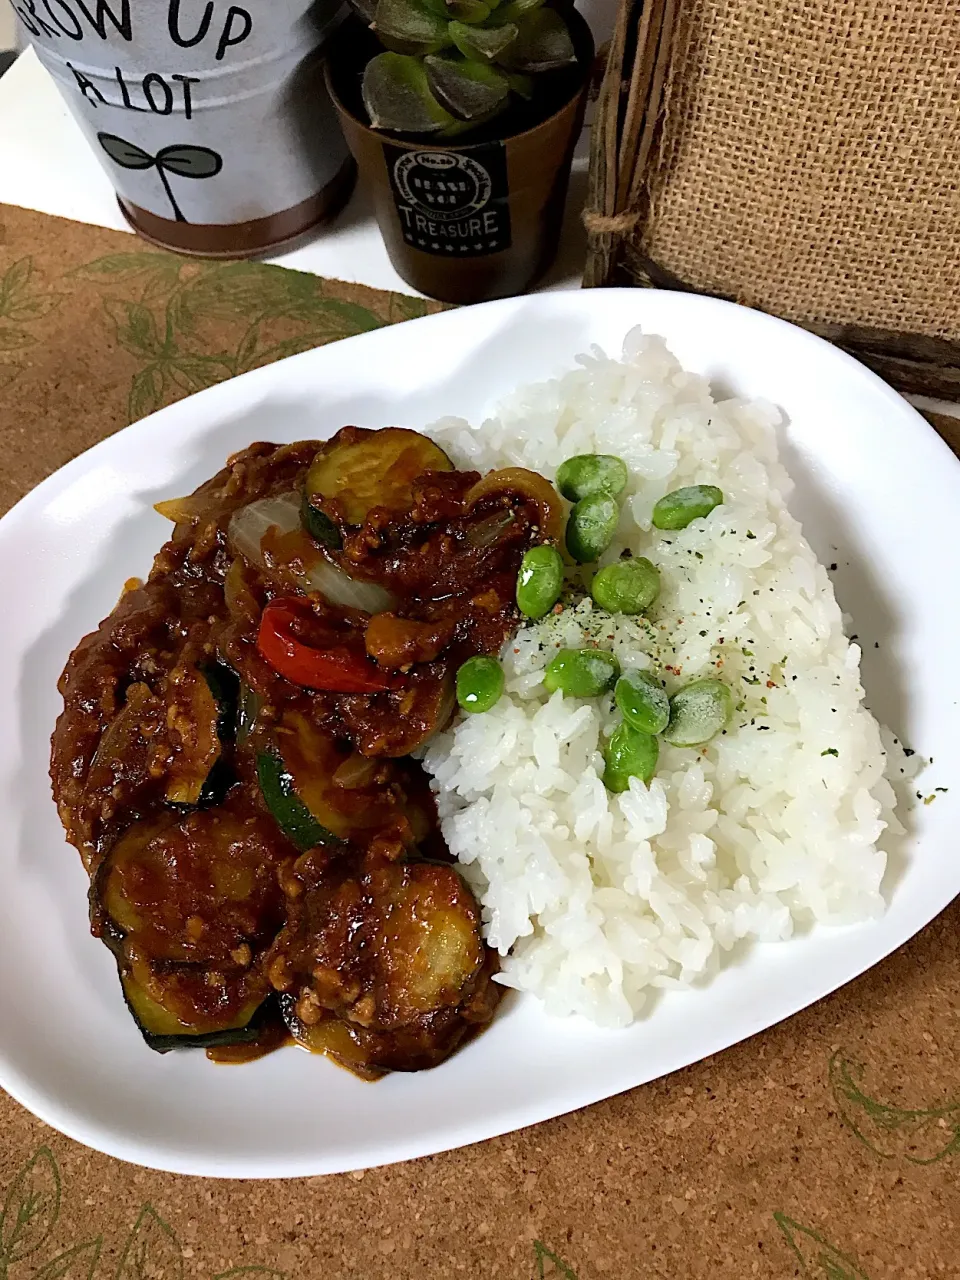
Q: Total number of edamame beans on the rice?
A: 10